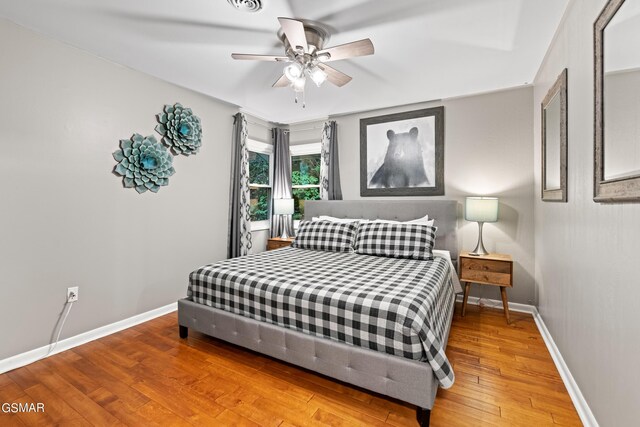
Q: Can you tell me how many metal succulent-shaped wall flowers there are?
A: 2